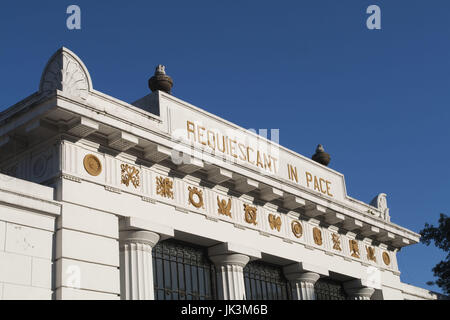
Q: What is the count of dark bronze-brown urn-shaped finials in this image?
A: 2